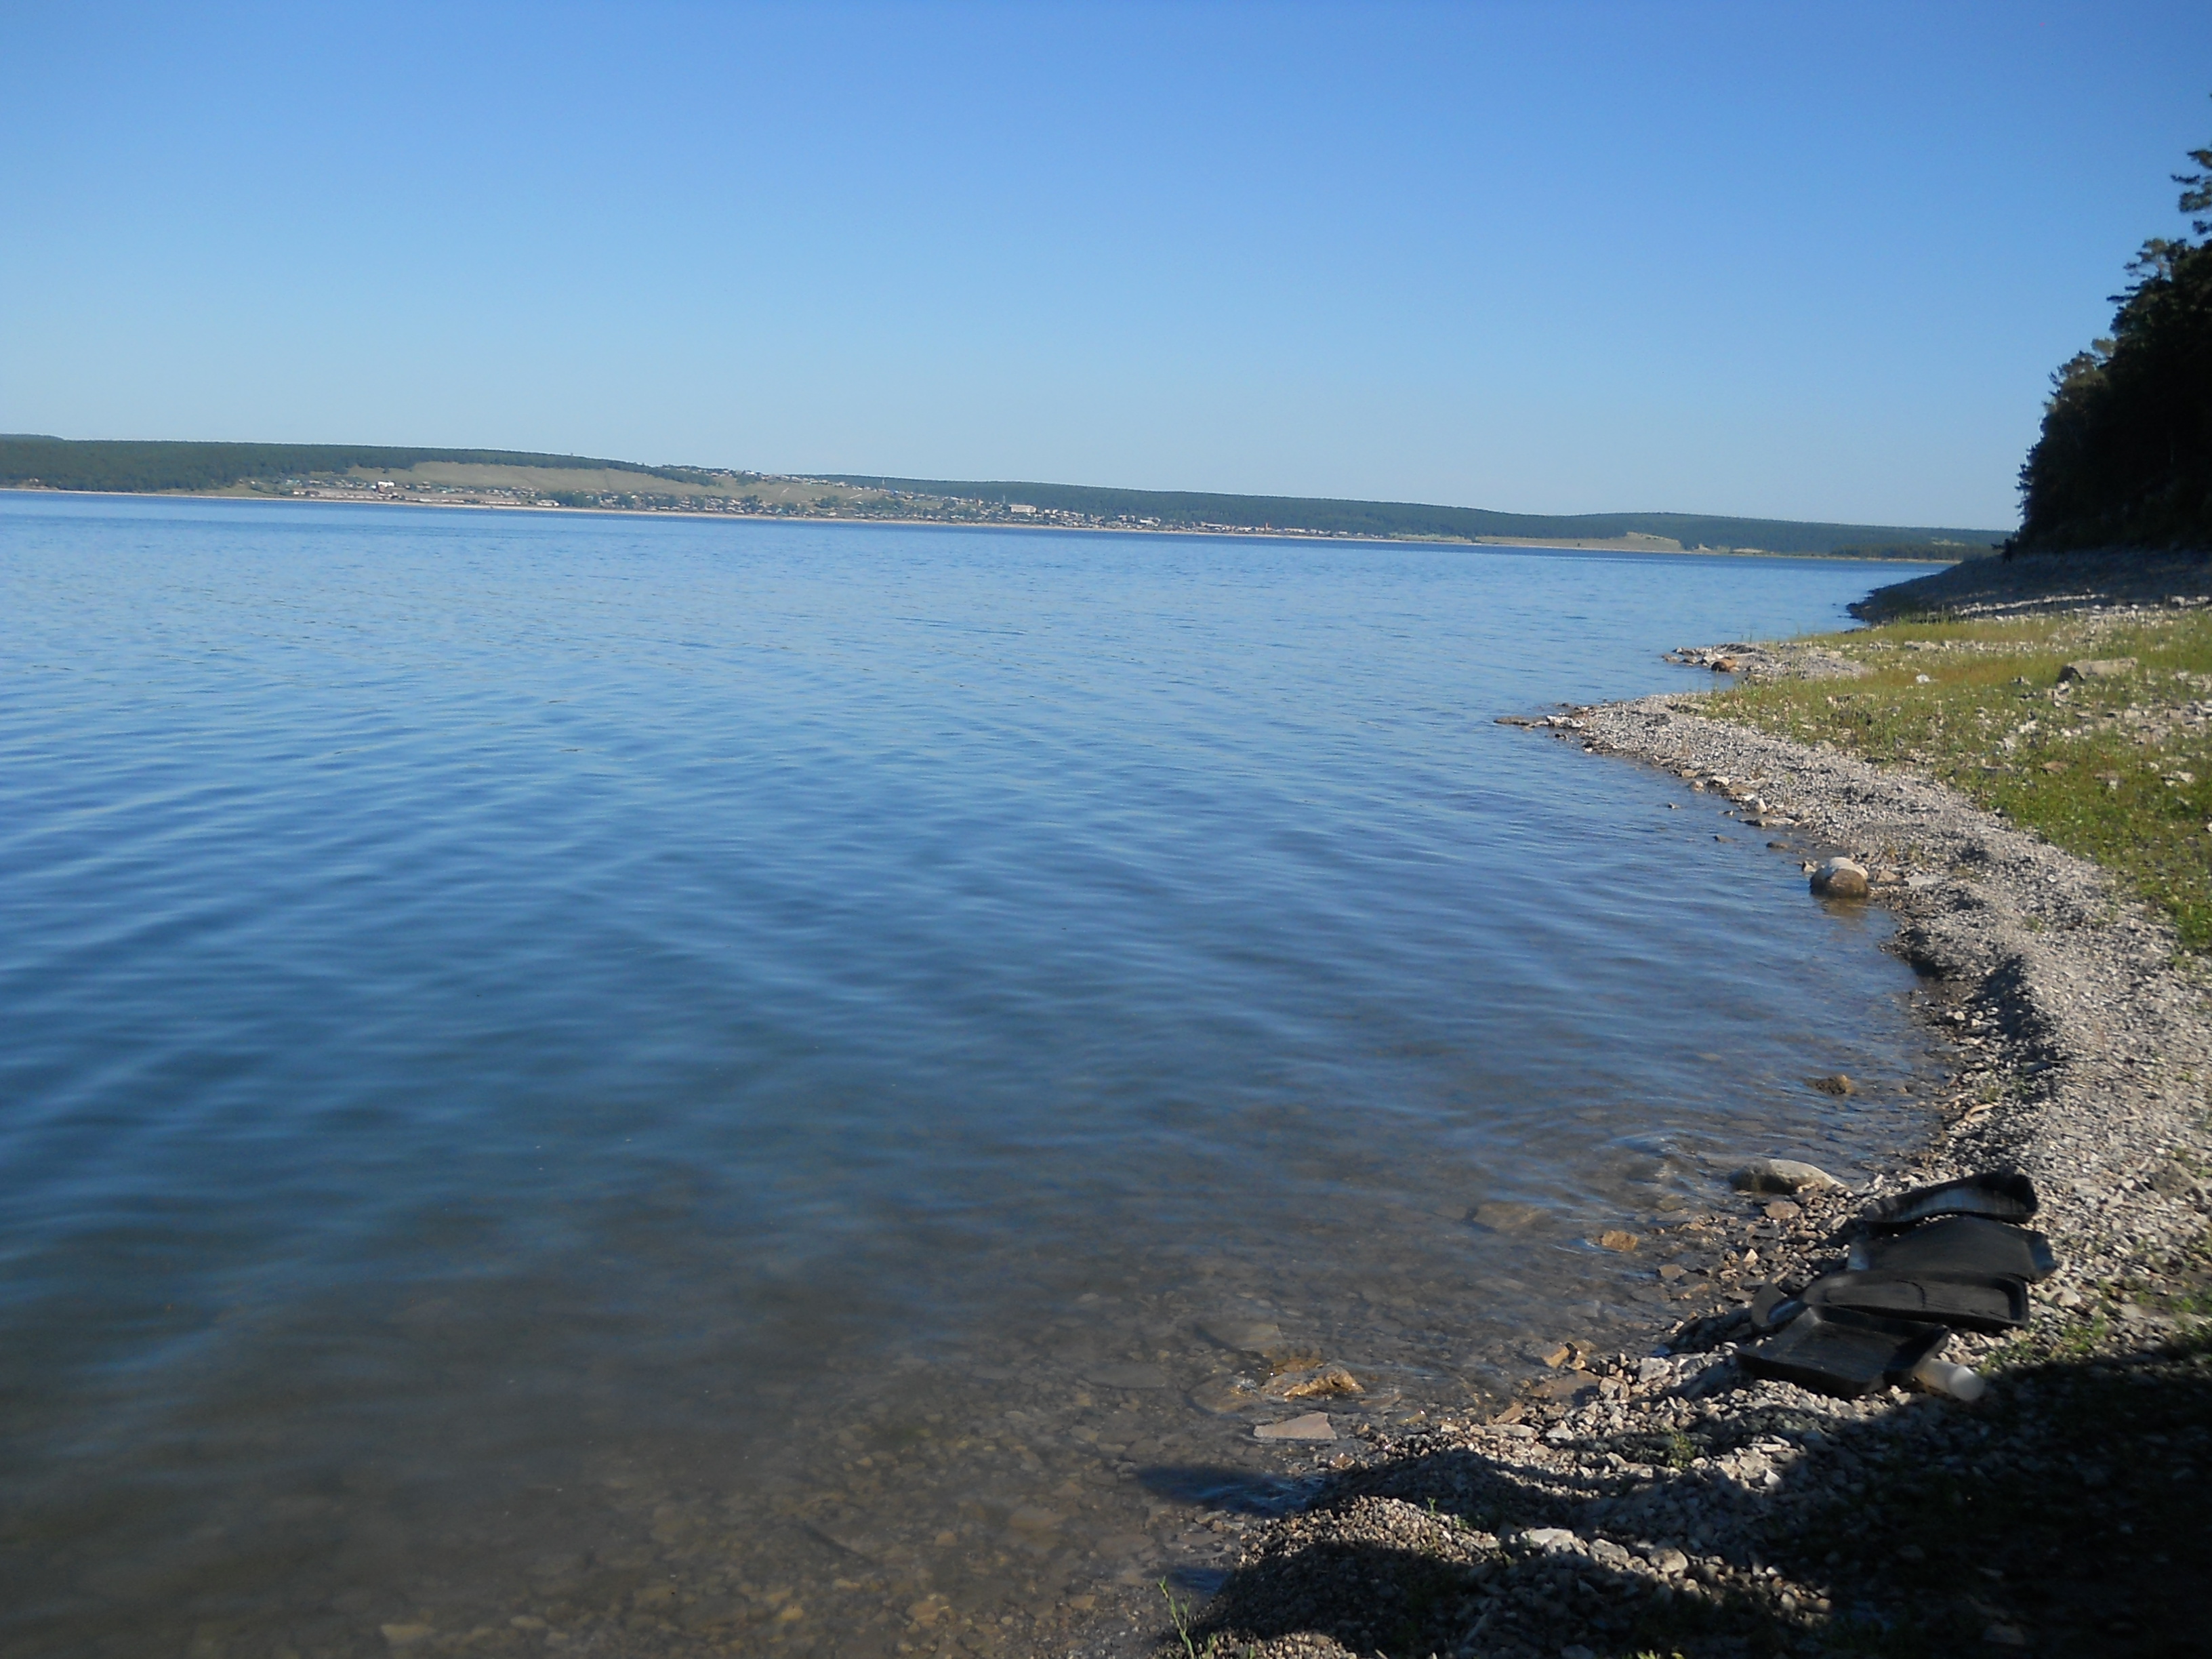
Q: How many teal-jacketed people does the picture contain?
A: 0